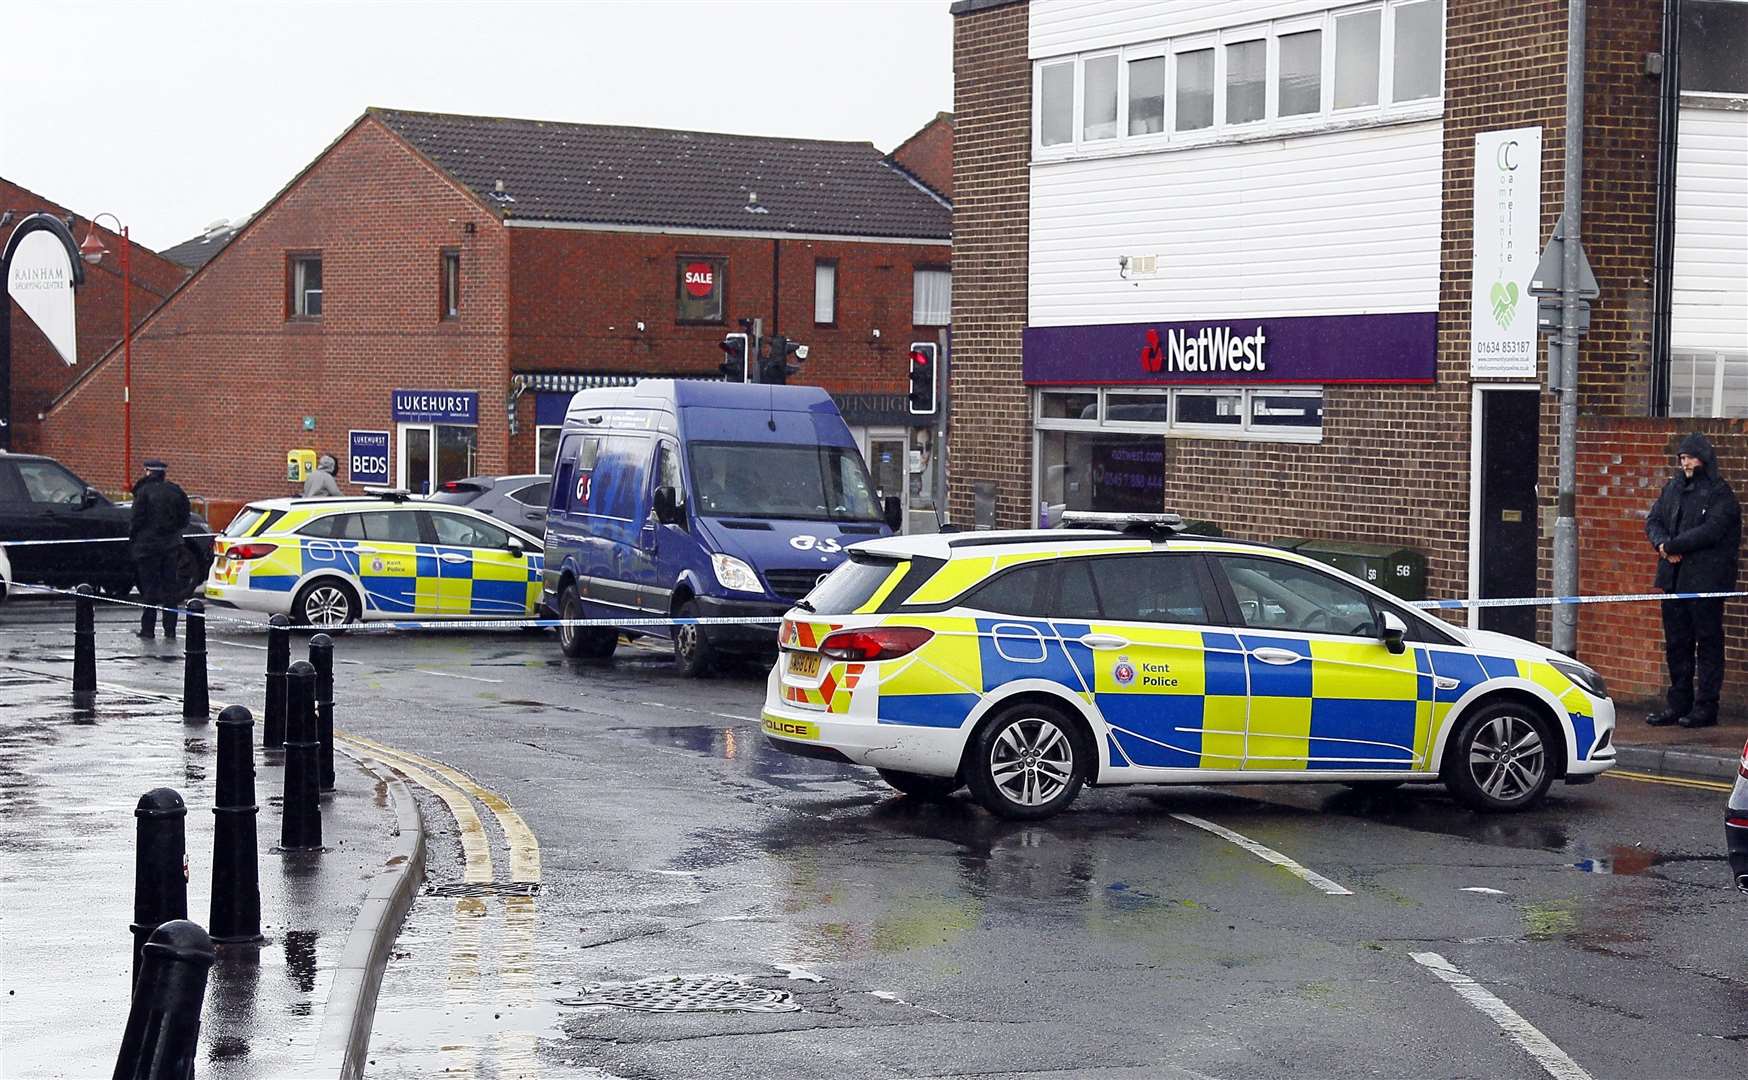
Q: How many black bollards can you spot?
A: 8